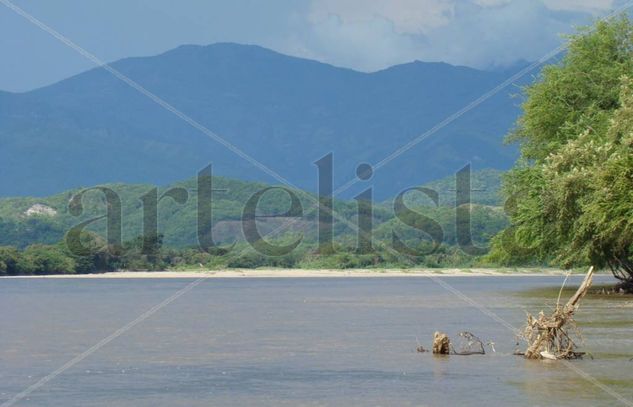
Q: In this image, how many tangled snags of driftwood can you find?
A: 2